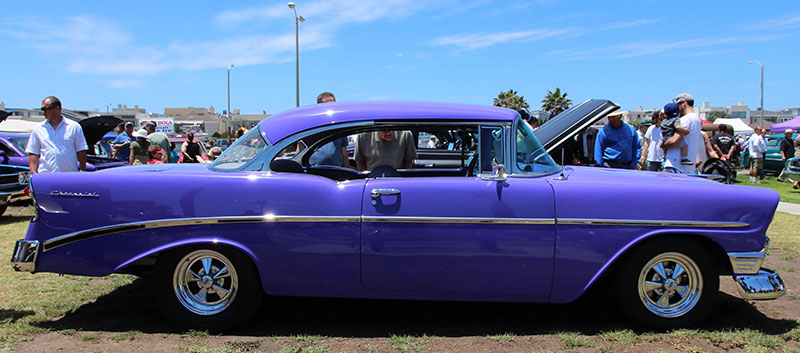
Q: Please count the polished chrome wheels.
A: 2